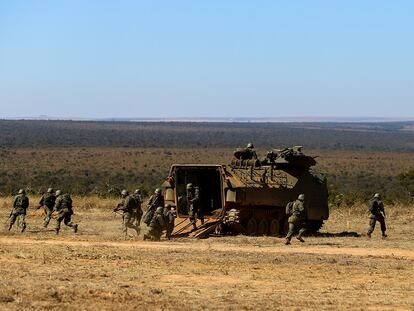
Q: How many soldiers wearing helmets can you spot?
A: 12